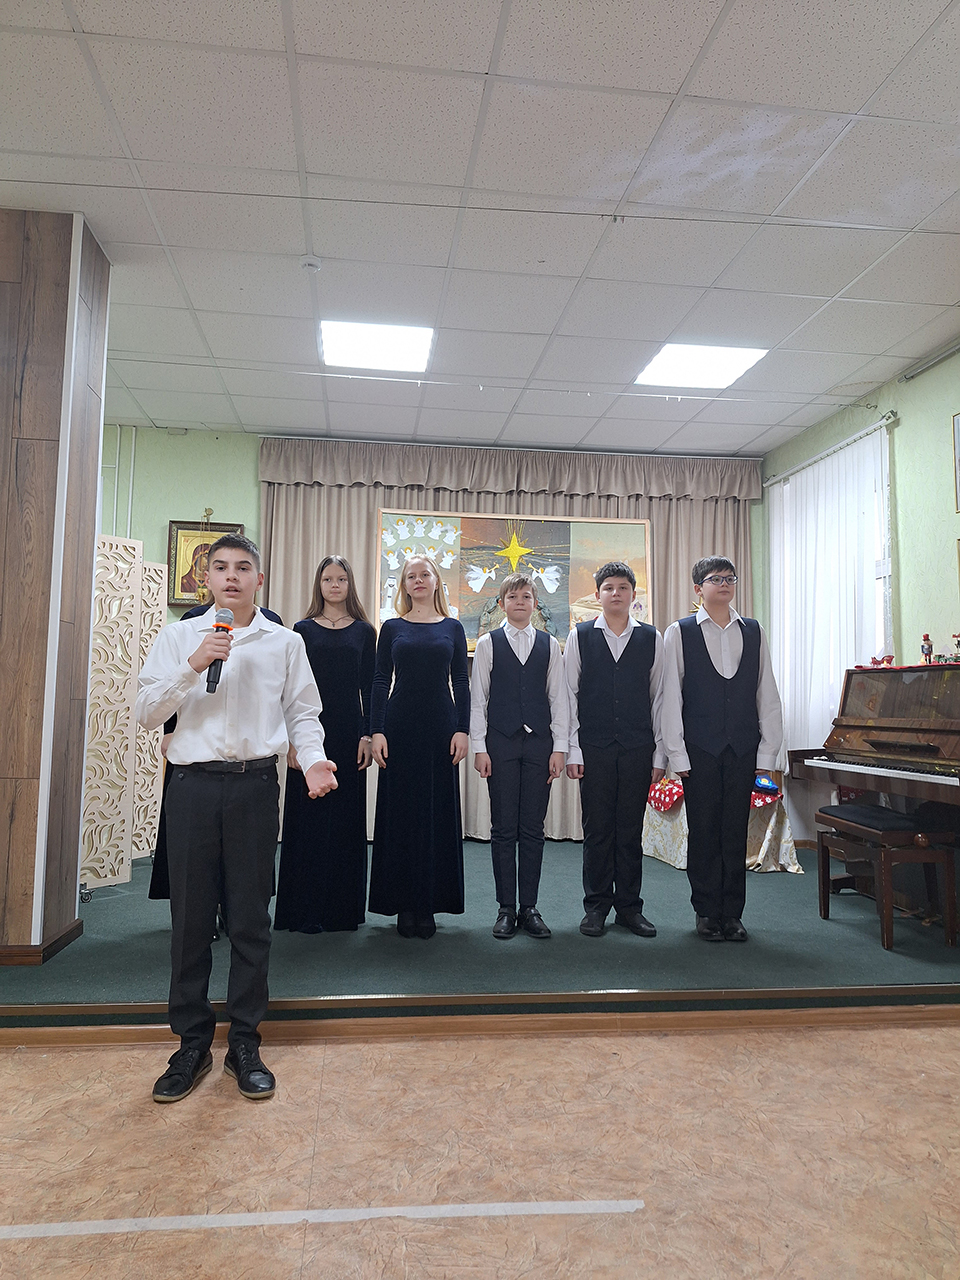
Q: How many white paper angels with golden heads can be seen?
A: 11